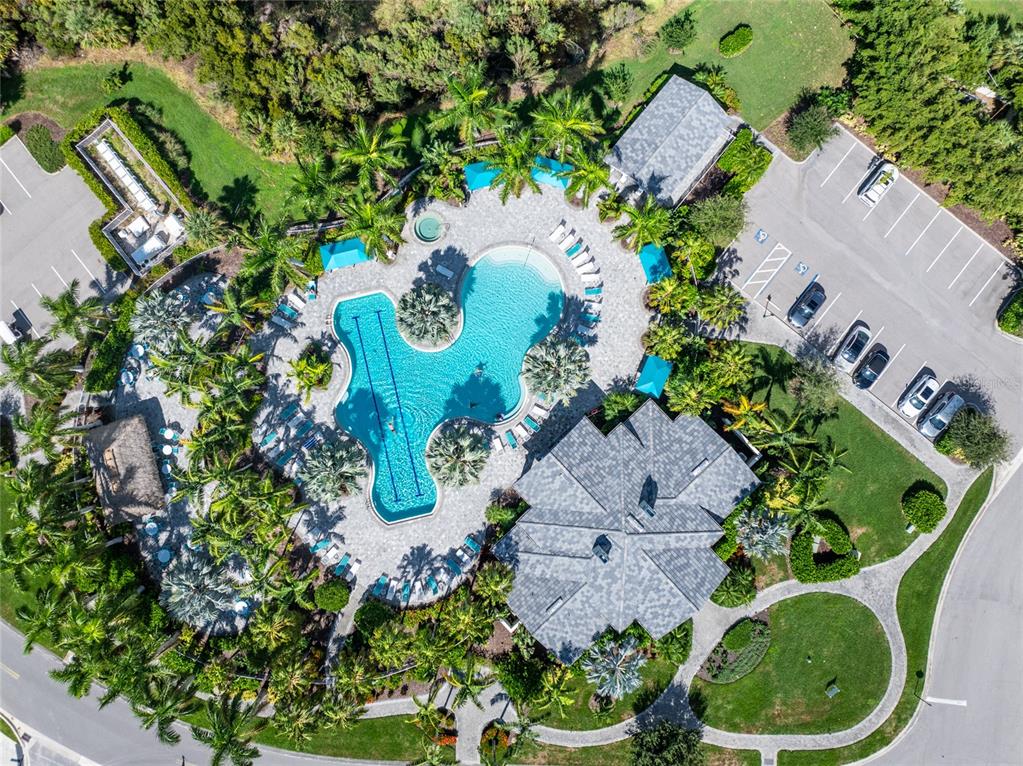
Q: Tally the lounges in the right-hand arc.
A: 11